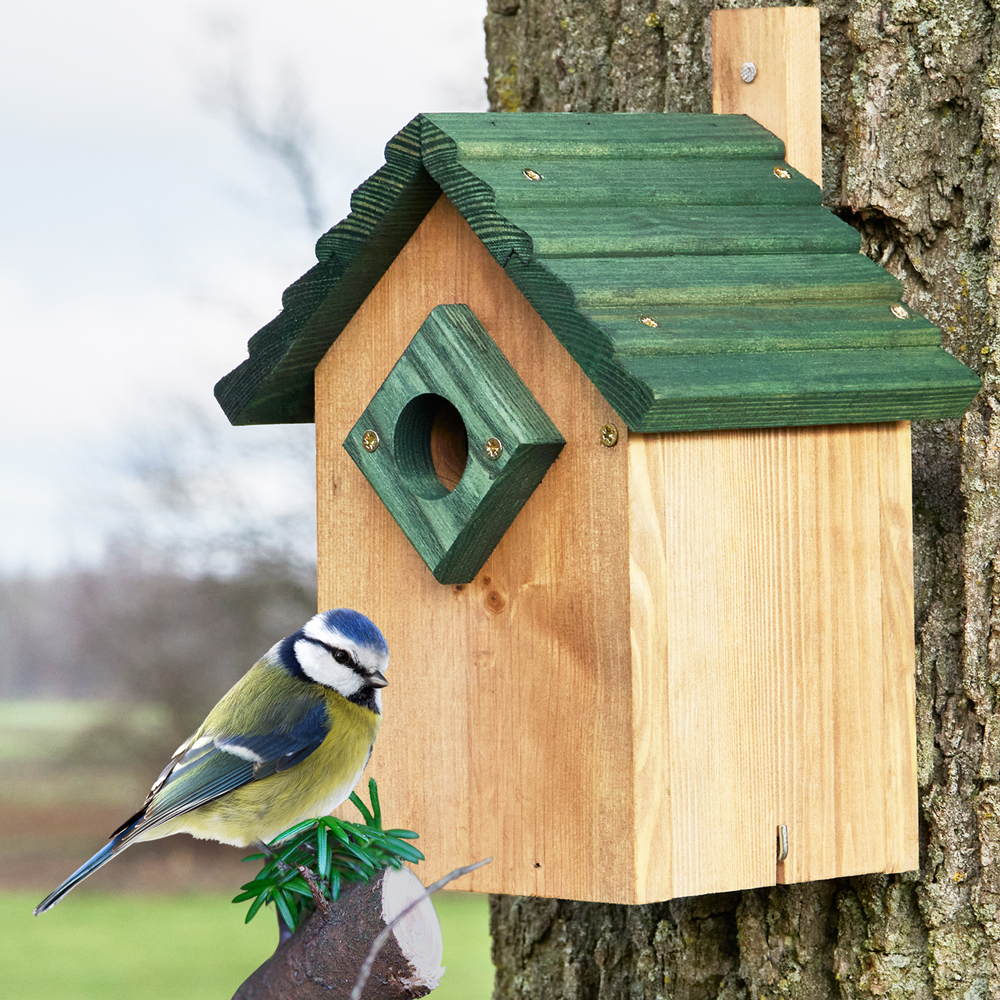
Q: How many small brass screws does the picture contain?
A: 7